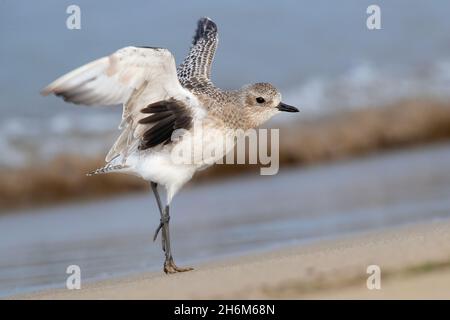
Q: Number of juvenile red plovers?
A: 0